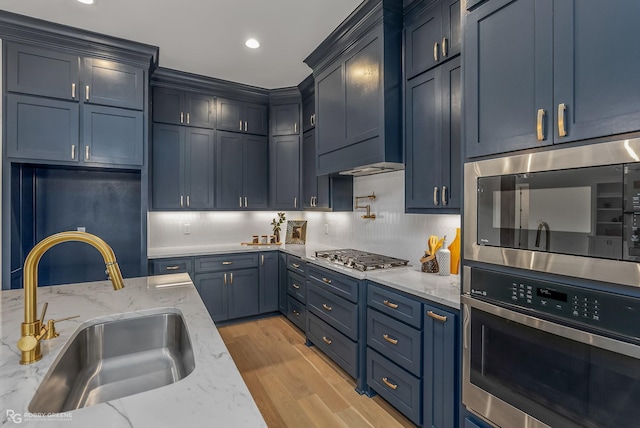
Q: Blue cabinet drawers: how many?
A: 11